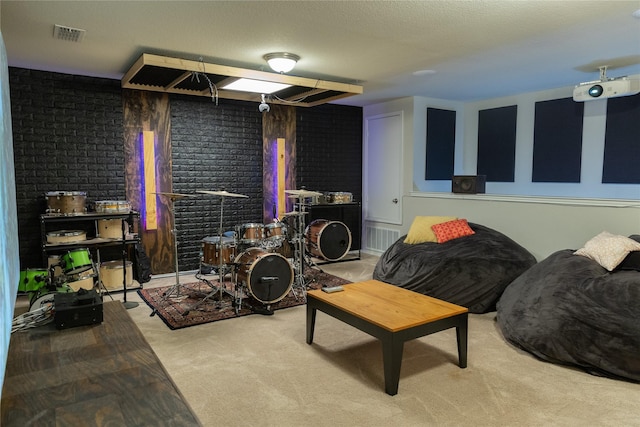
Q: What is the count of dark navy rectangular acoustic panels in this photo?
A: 4